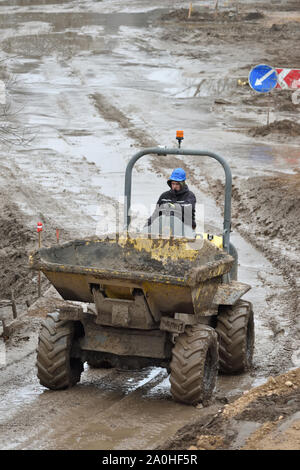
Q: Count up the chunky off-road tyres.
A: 3